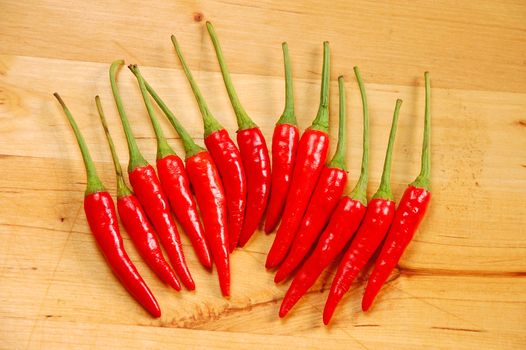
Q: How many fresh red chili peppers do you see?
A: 13